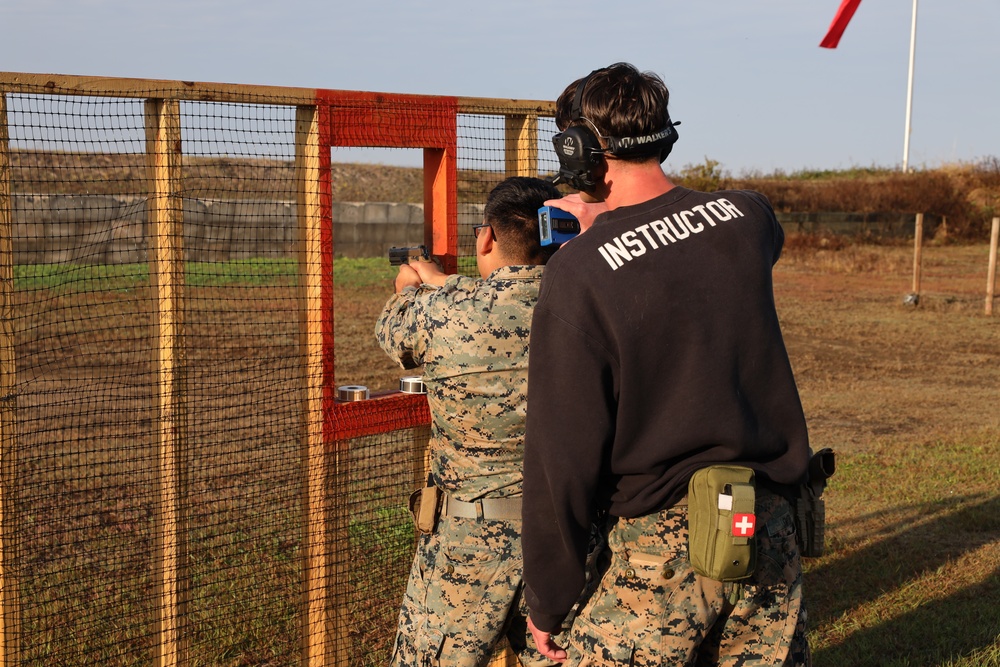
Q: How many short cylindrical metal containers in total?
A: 2